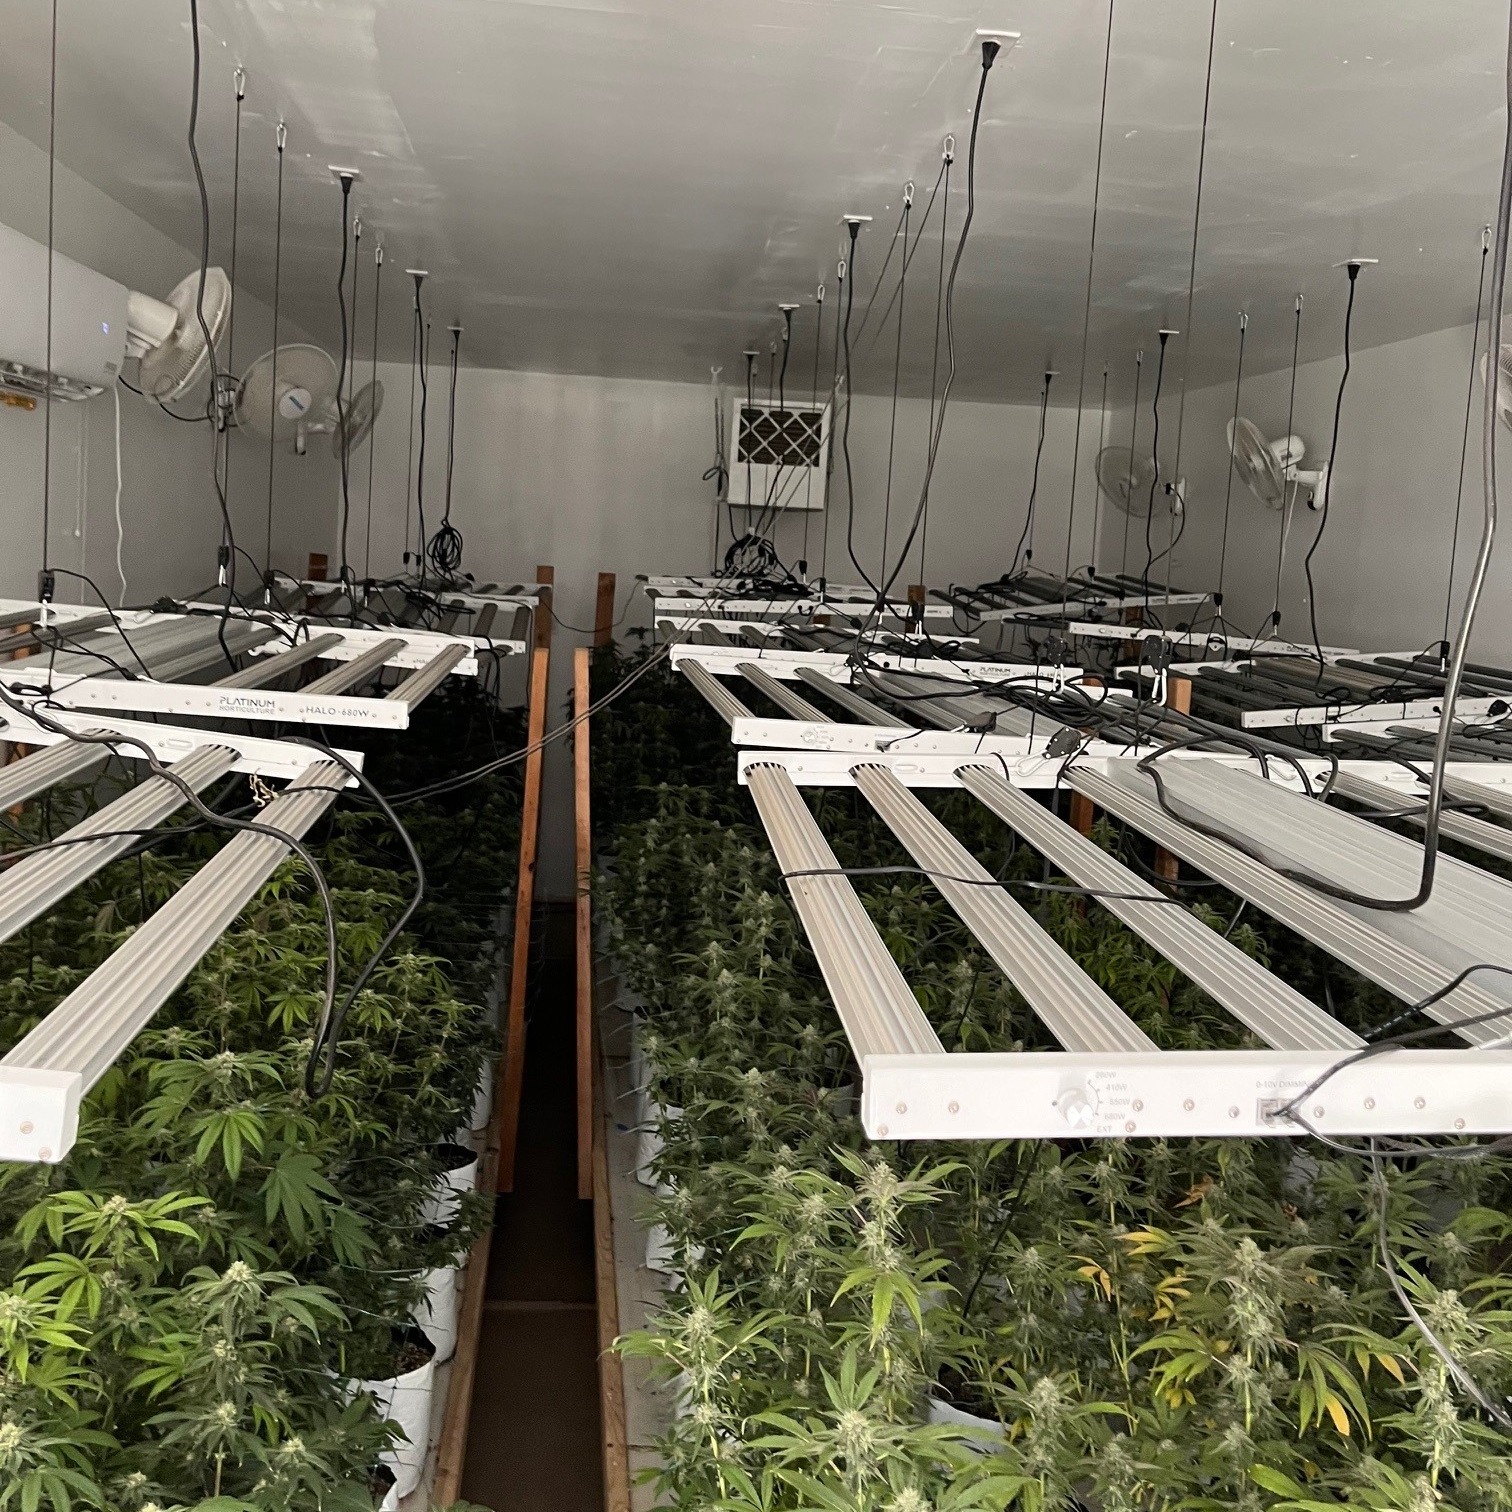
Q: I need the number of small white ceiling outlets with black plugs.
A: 10